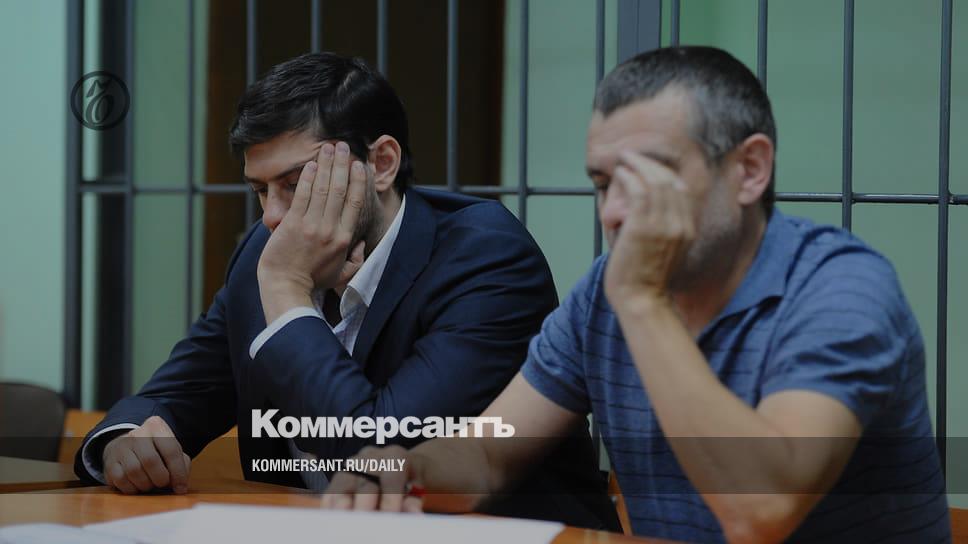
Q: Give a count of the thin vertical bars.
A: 12